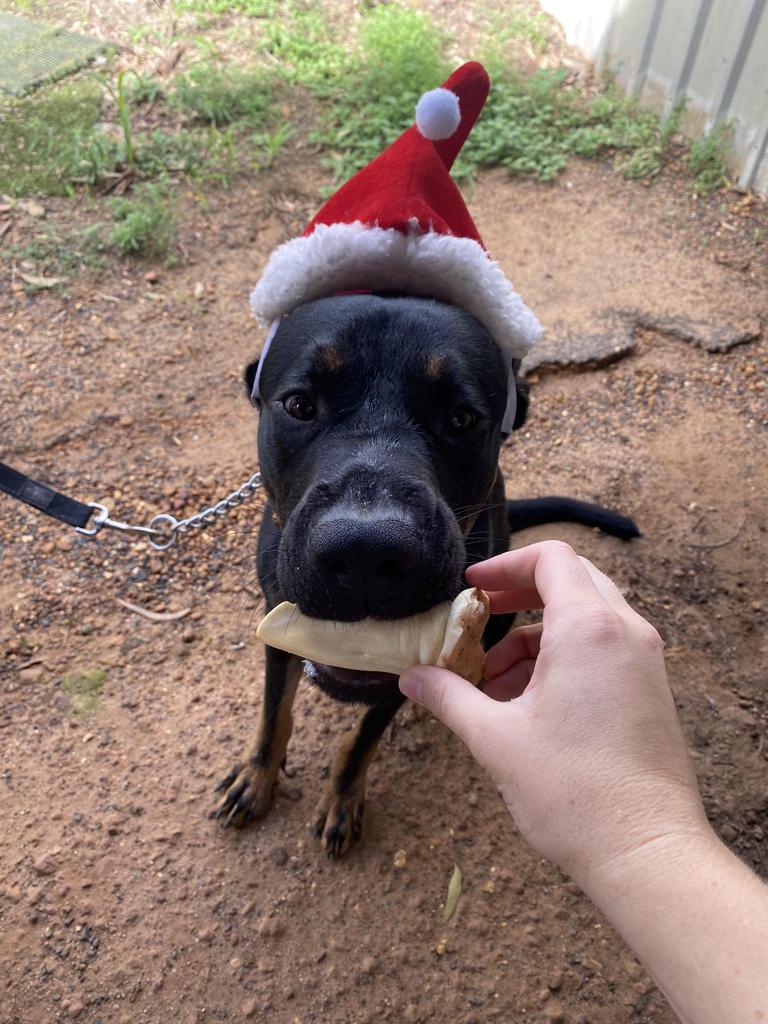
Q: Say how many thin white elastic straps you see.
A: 2